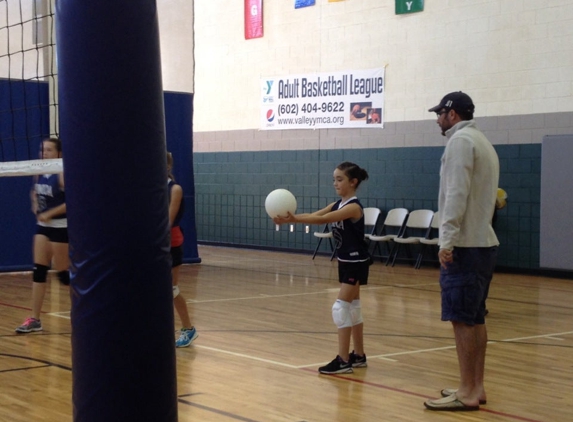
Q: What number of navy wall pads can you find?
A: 2